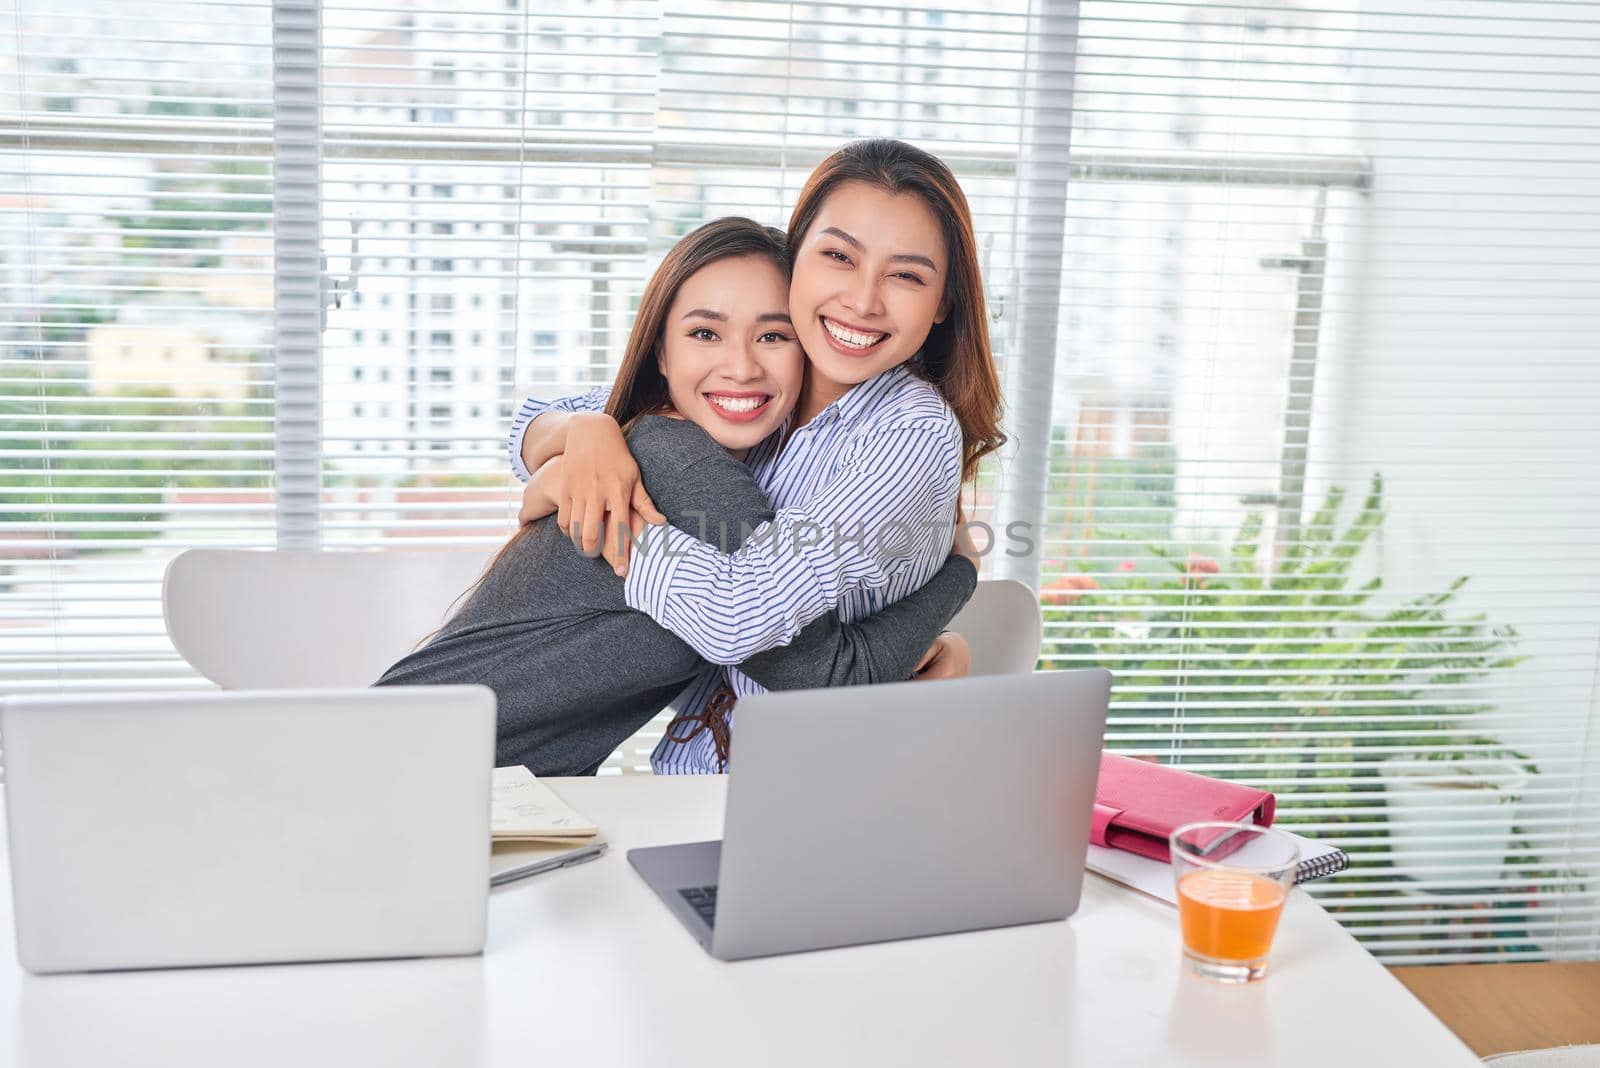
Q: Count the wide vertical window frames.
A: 2